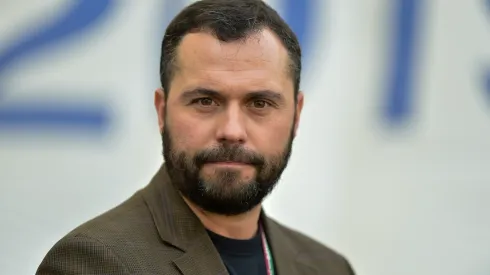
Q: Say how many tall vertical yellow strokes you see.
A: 0